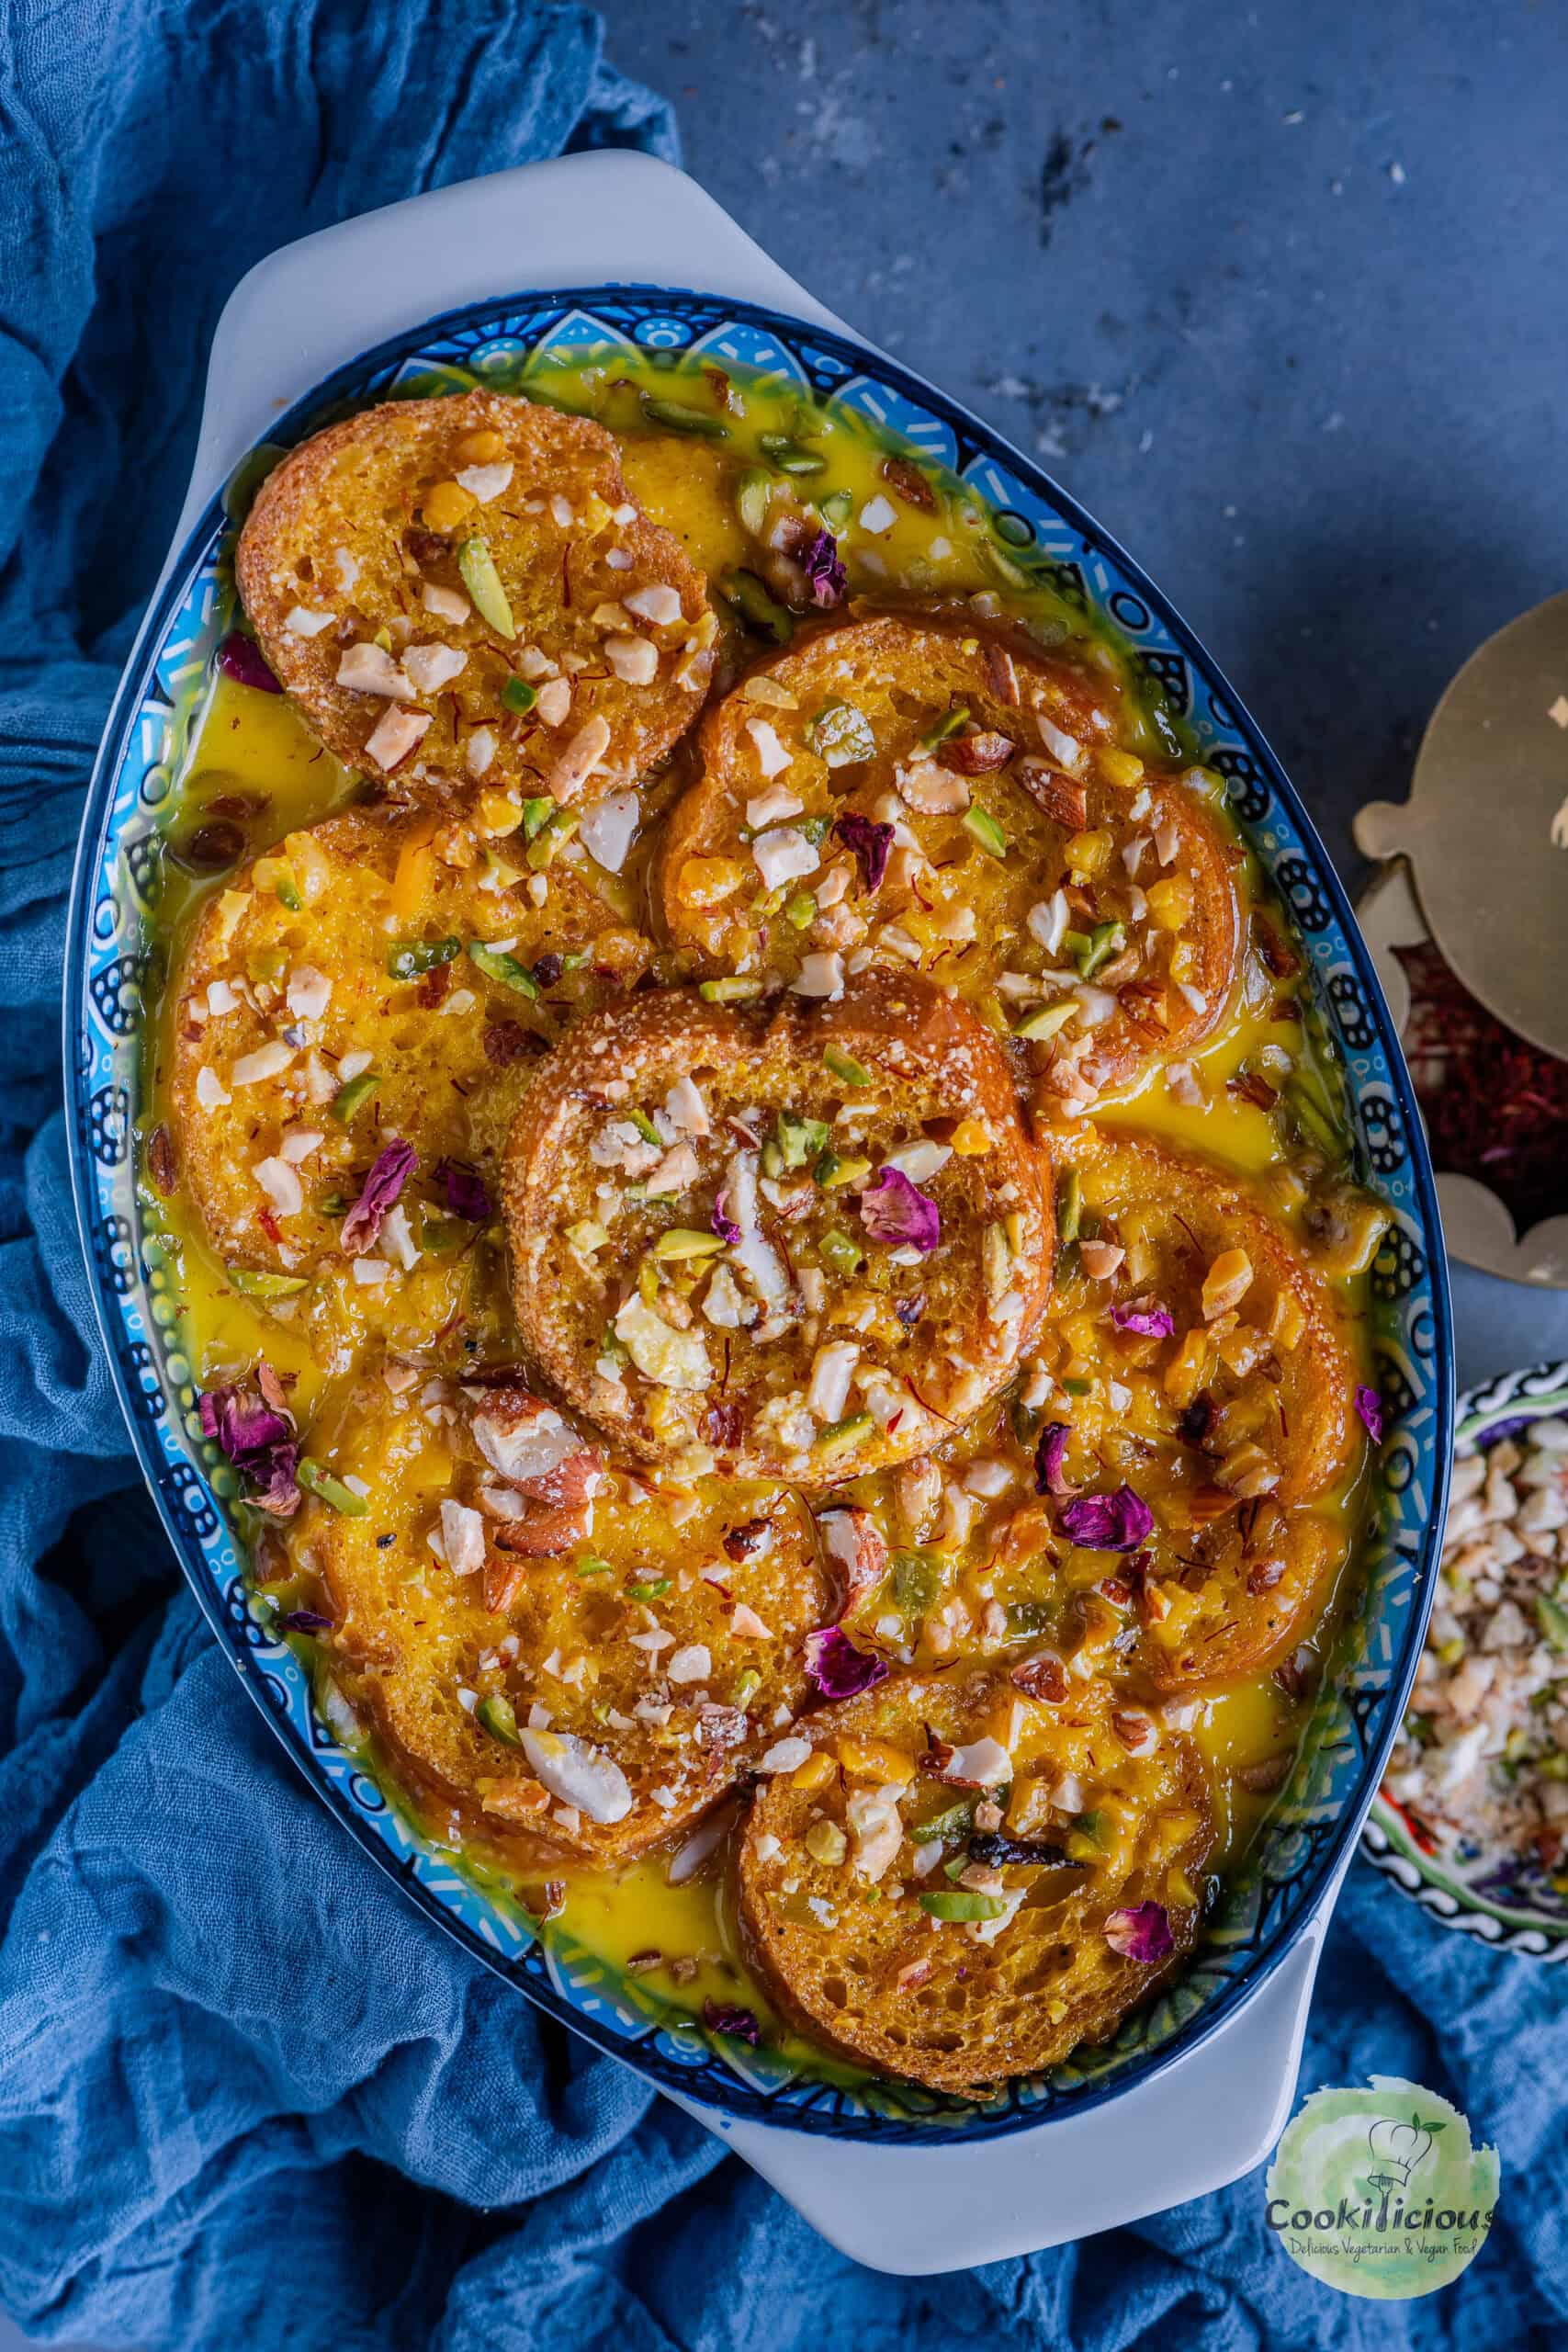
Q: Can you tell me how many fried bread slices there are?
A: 7